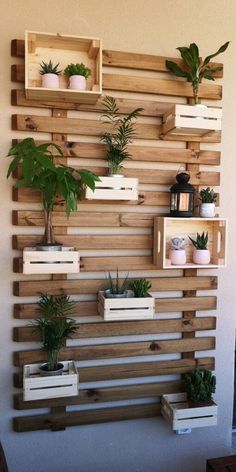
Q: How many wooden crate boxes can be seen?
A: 8